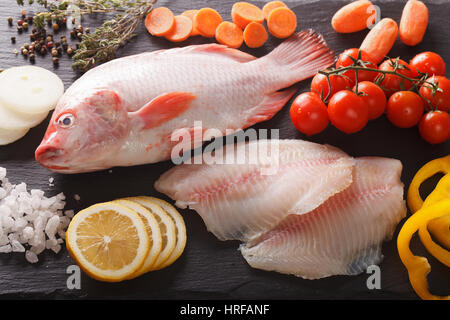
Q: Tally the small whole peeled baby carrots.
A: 3